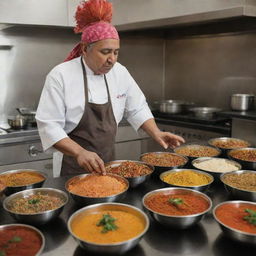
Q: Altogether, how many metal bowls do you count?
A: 15